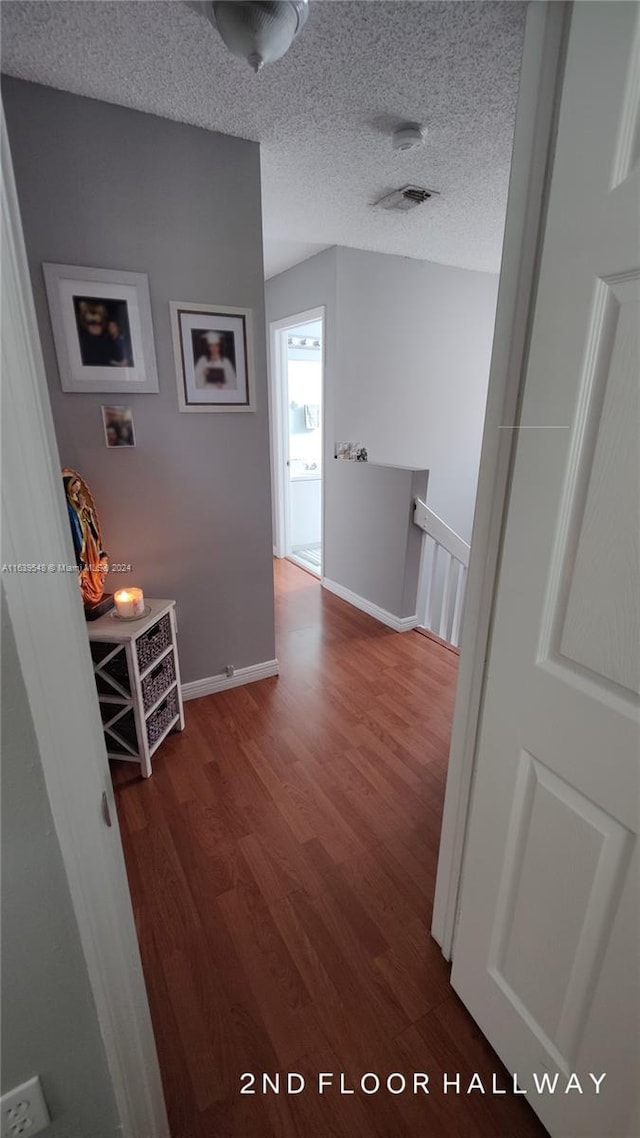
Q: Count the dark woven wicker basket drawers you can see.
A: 3